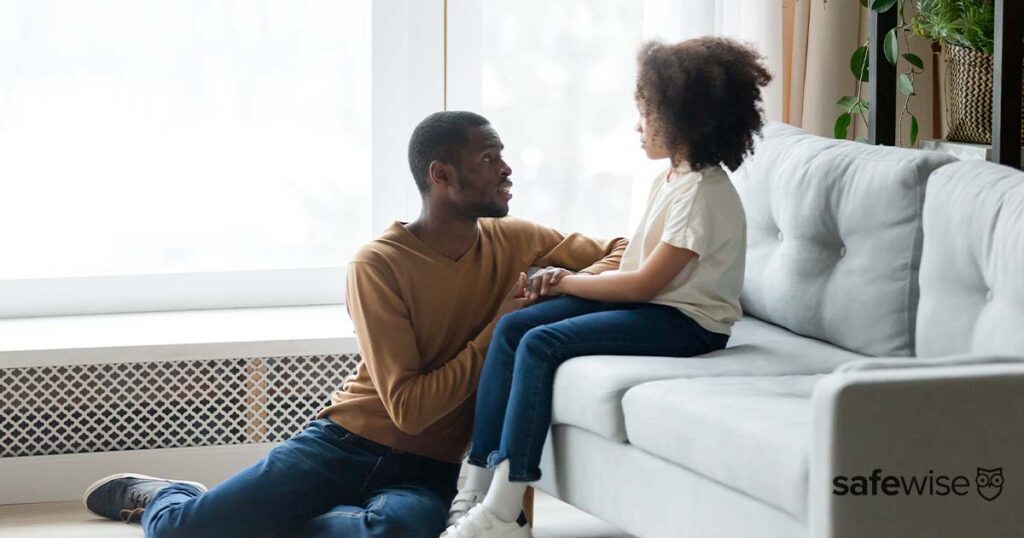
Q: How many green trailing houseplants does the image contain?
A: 1